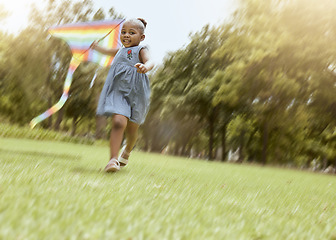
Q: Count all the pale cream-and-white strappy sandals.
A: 2